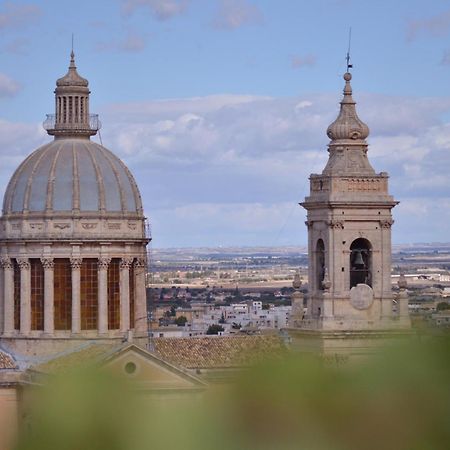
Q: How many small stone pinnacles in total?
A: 3